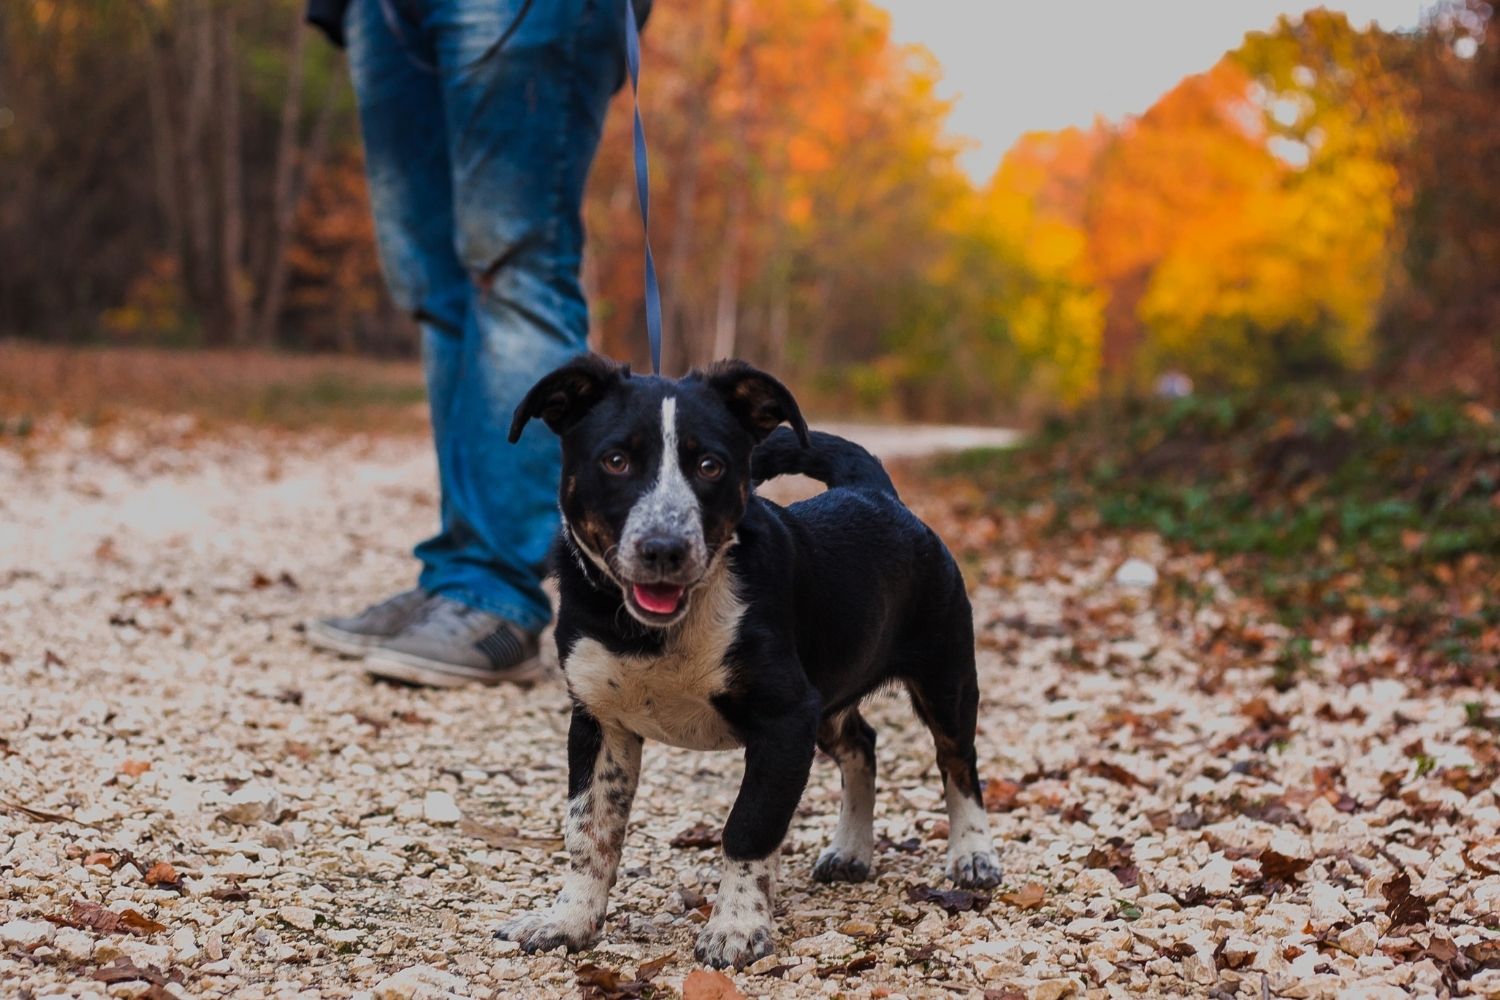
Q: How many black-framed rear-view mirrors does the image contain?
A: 0